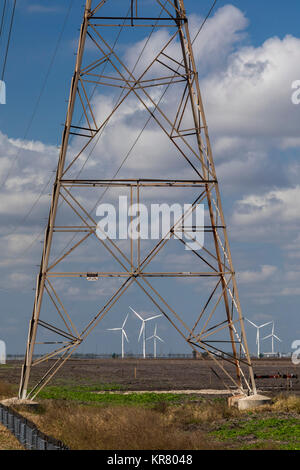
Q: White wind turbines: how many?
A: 5